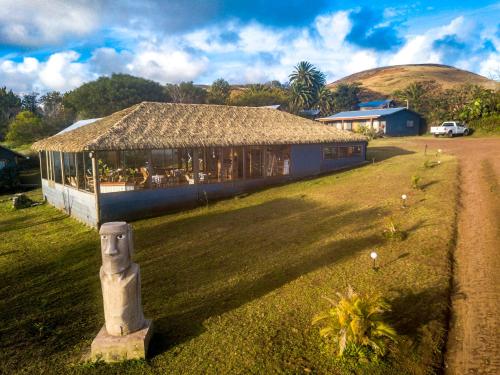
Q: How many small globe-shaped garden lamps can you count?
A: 4